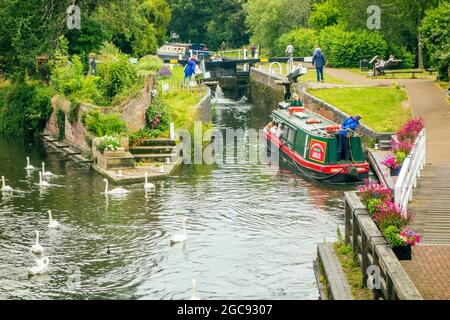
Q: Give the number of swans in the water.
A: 11